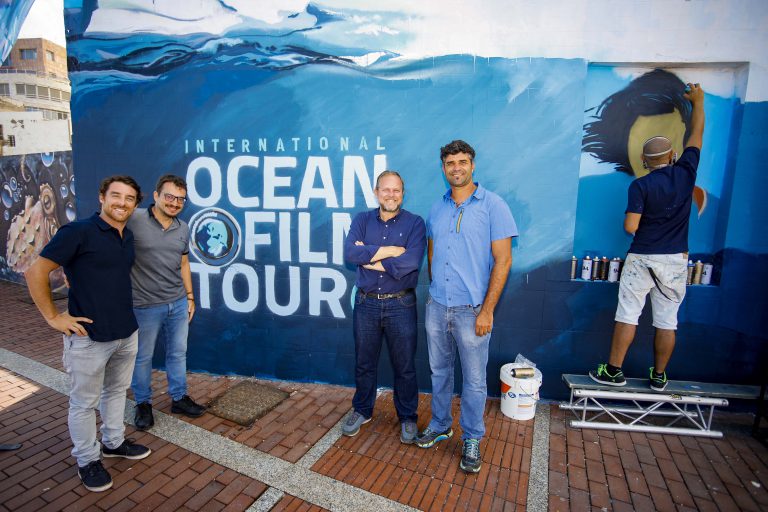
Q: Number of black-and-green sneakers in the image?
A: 2